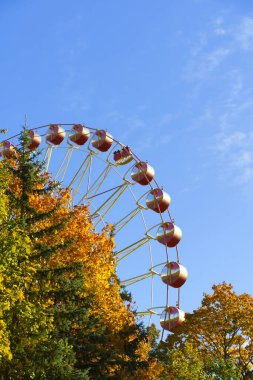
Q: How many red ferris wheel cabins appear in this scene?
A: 11